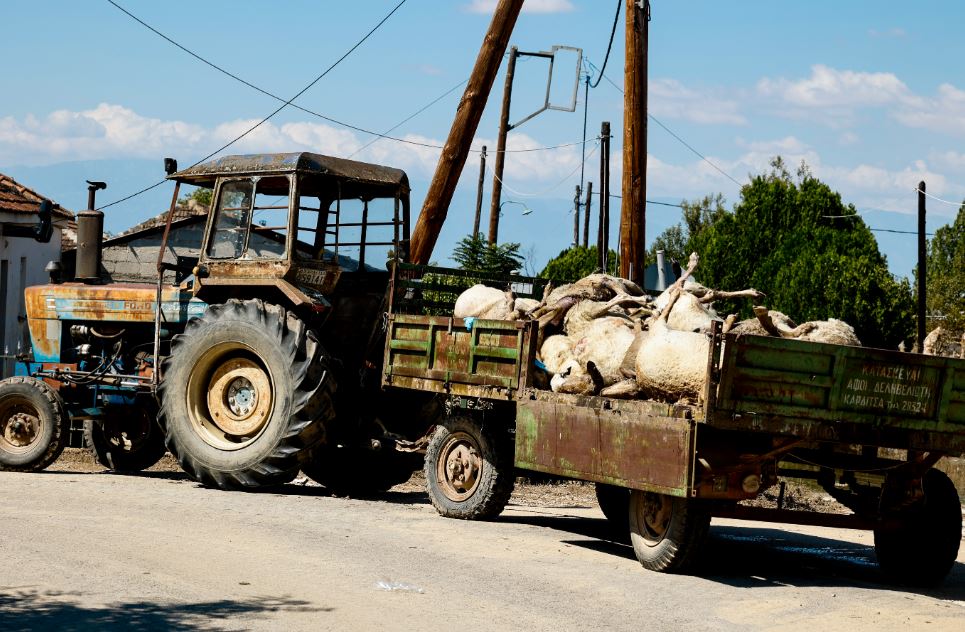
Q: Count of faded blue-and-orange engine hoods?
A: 1